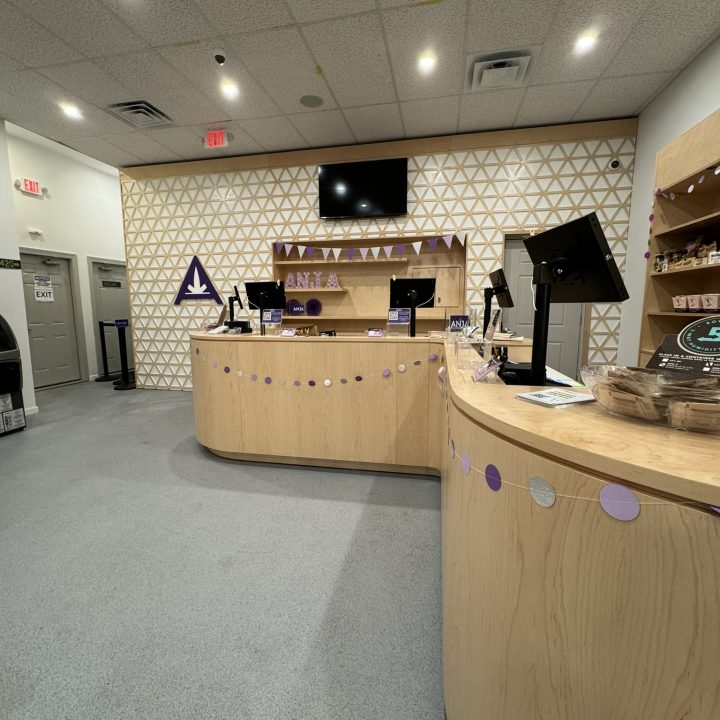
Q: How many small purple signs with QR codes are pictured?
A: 2